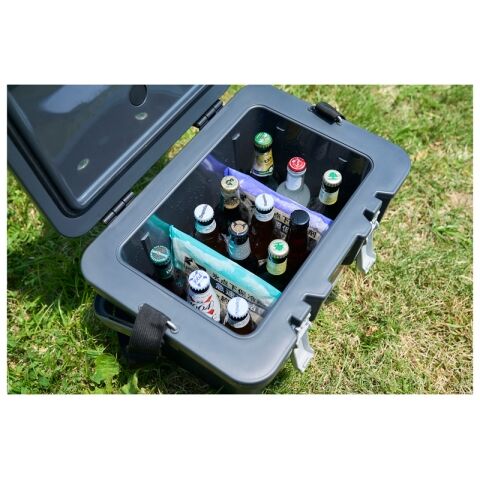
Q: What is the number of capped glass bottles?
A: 12